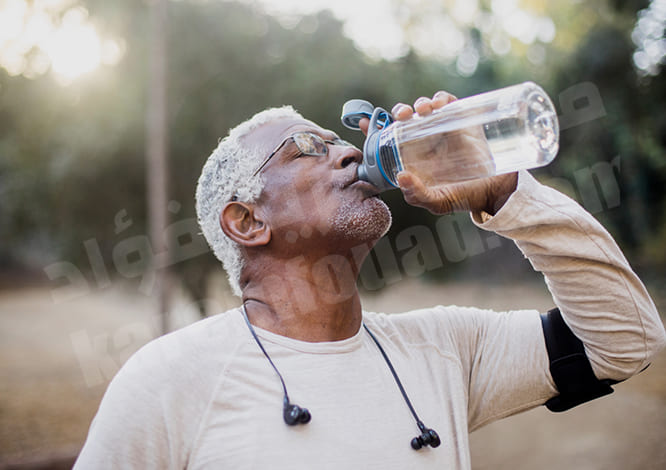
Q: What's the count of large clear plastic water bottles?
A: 1